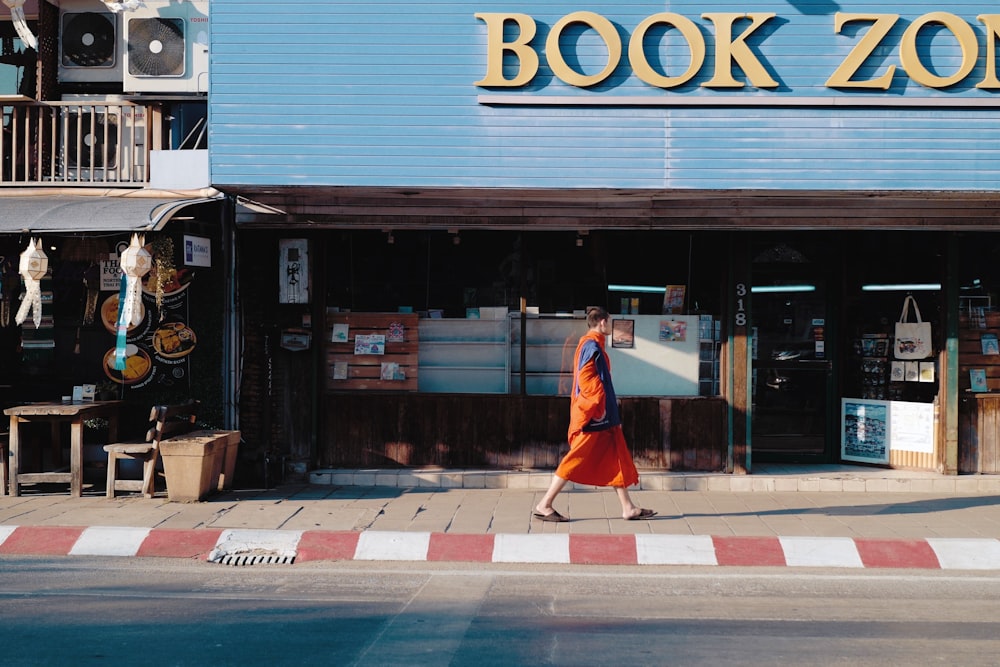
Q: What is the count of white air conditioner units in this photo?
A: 3